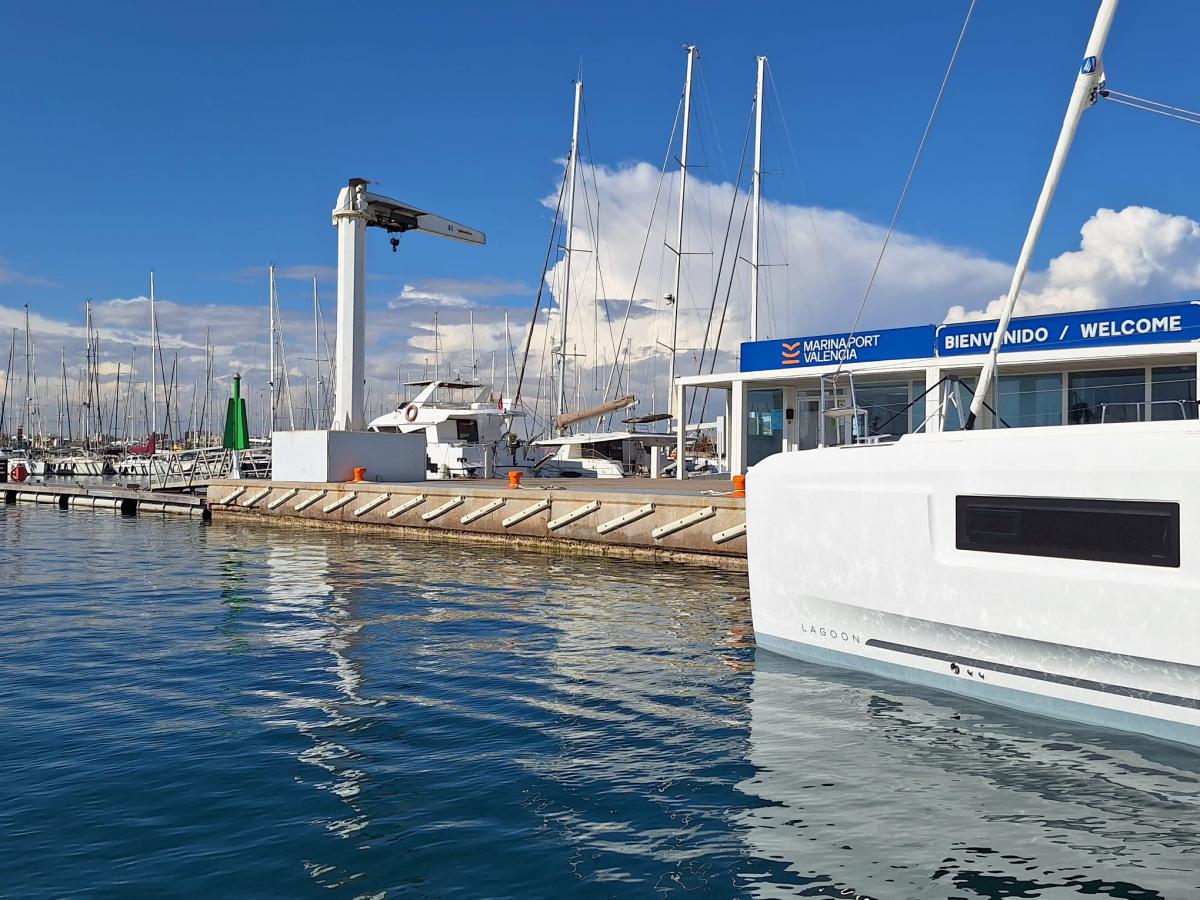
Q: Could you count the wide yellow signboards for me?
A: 0